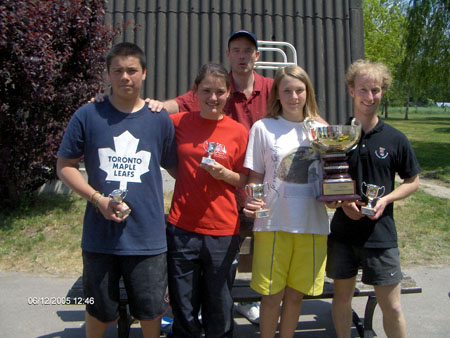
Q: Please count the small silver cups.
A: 4